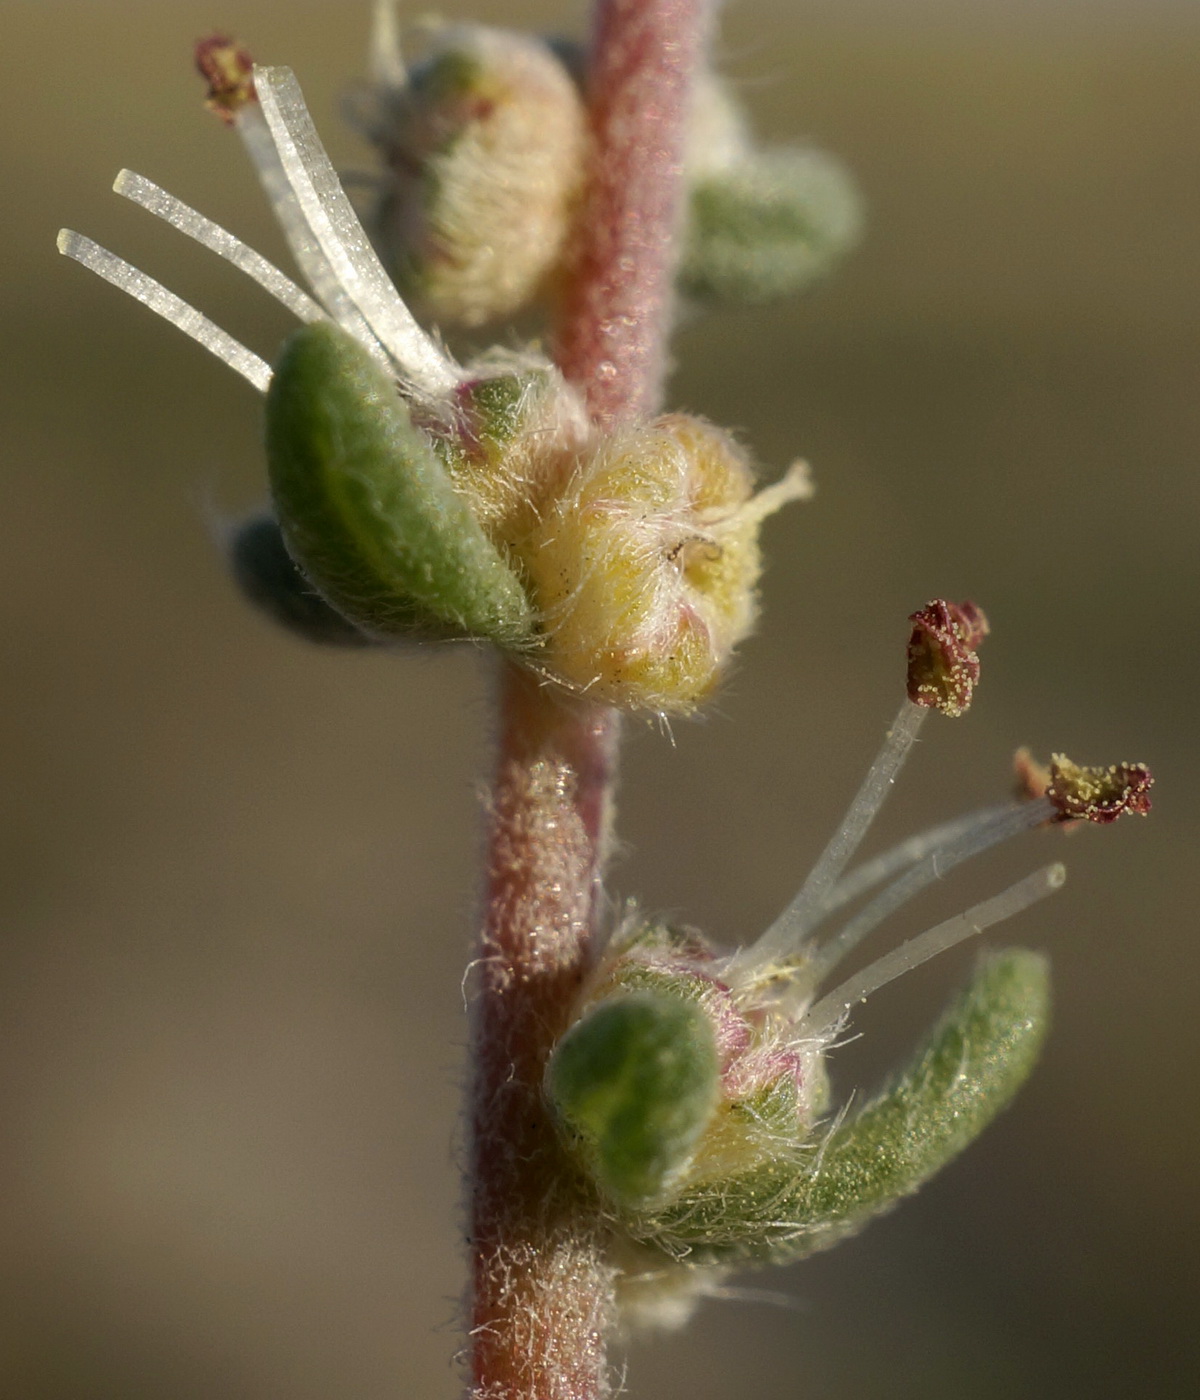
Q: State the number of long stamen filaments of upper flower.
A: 4